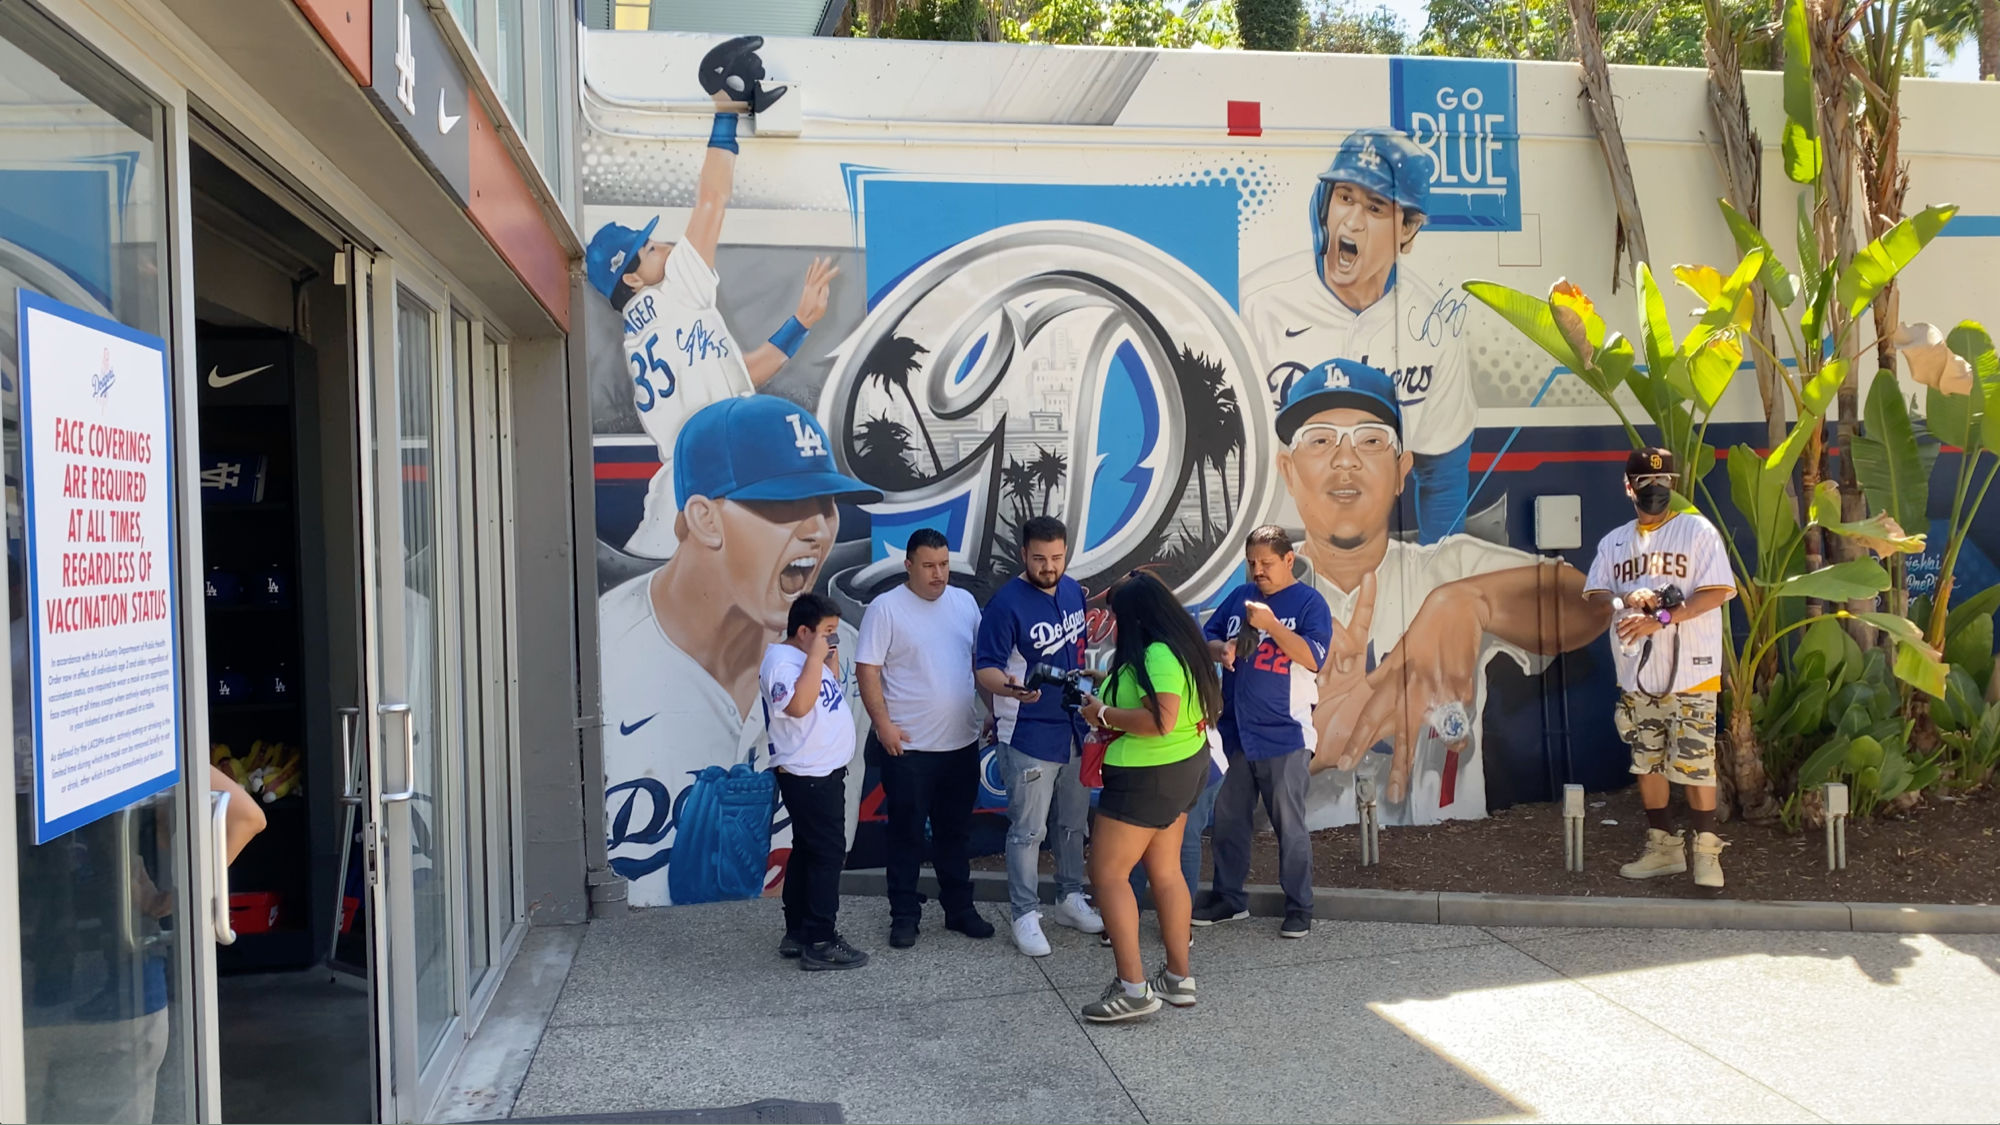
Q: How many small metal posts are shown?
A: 3